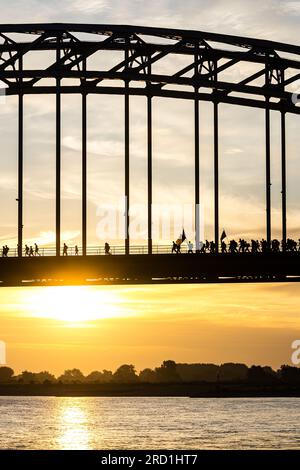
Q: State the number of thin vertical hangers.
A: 9